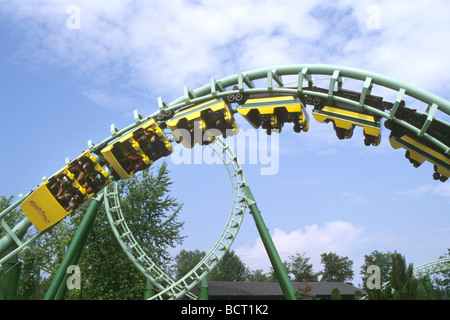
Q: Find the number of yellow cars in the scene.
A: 6